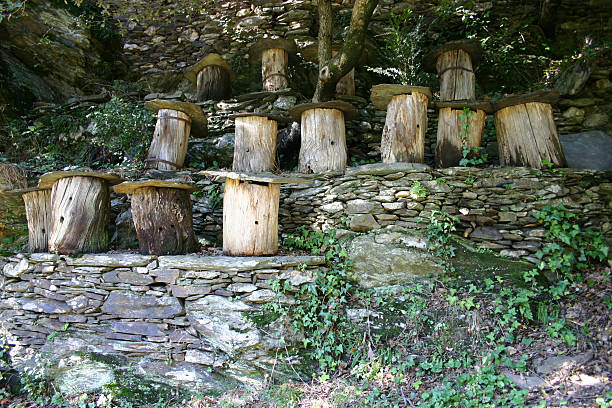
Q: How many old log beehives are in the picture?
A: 14